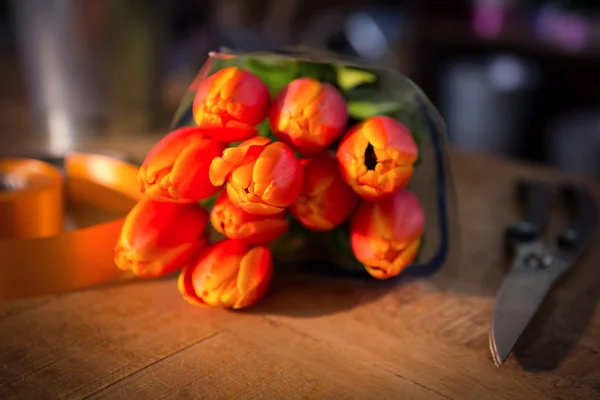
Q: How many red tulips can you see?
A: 10